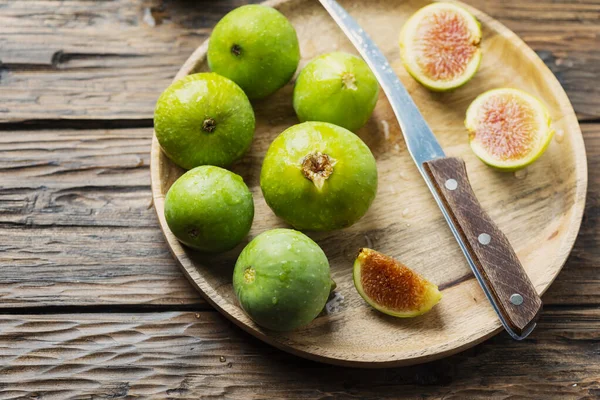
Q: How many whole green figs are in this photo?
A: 6